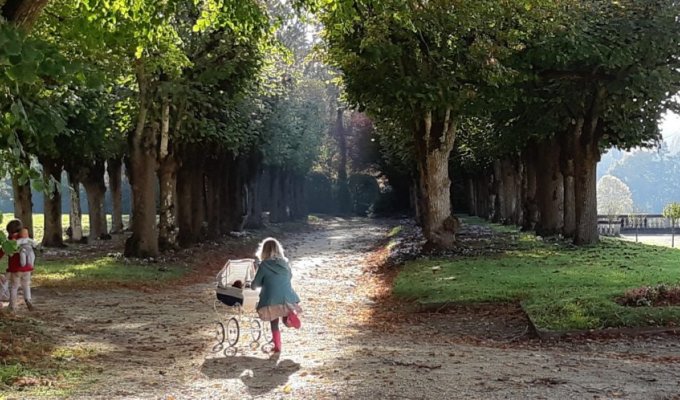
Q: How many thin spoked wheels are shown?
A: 4